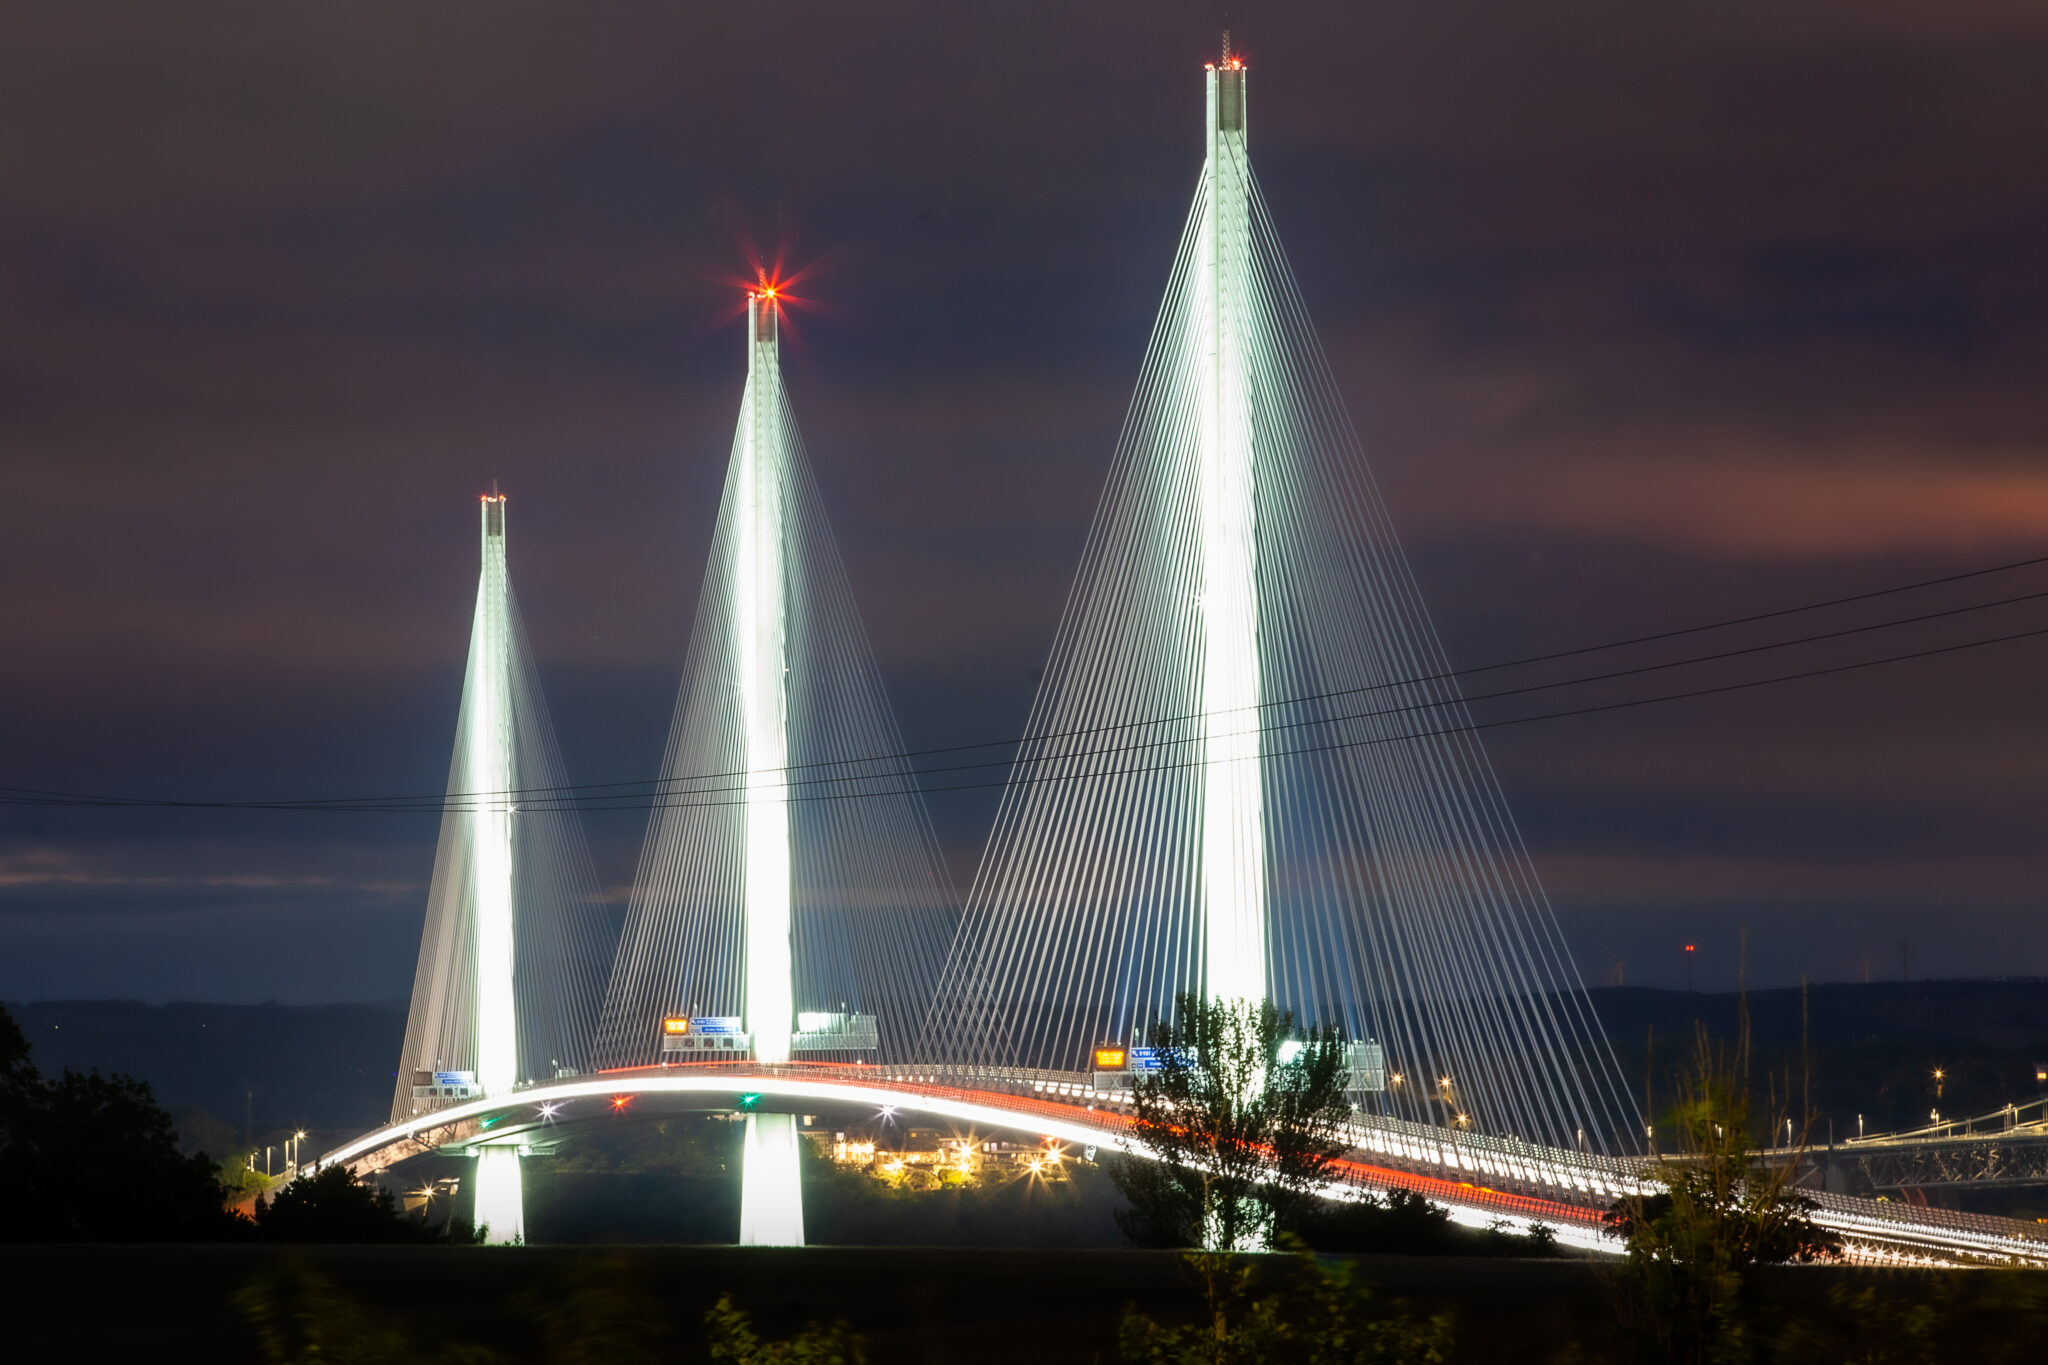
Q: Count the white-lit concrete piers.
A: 3